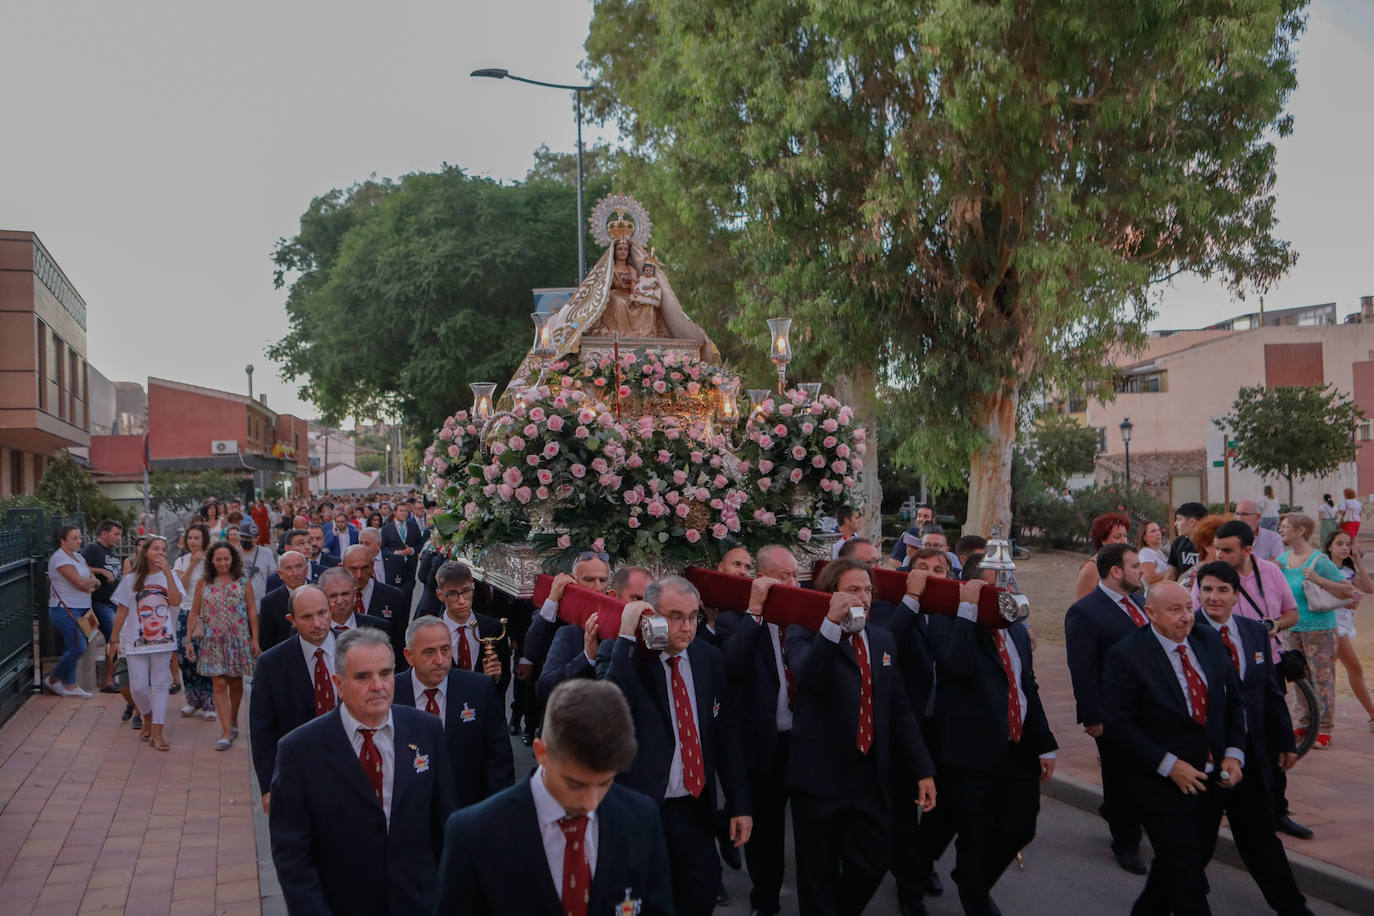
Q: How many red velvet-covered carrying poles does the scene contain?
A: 3